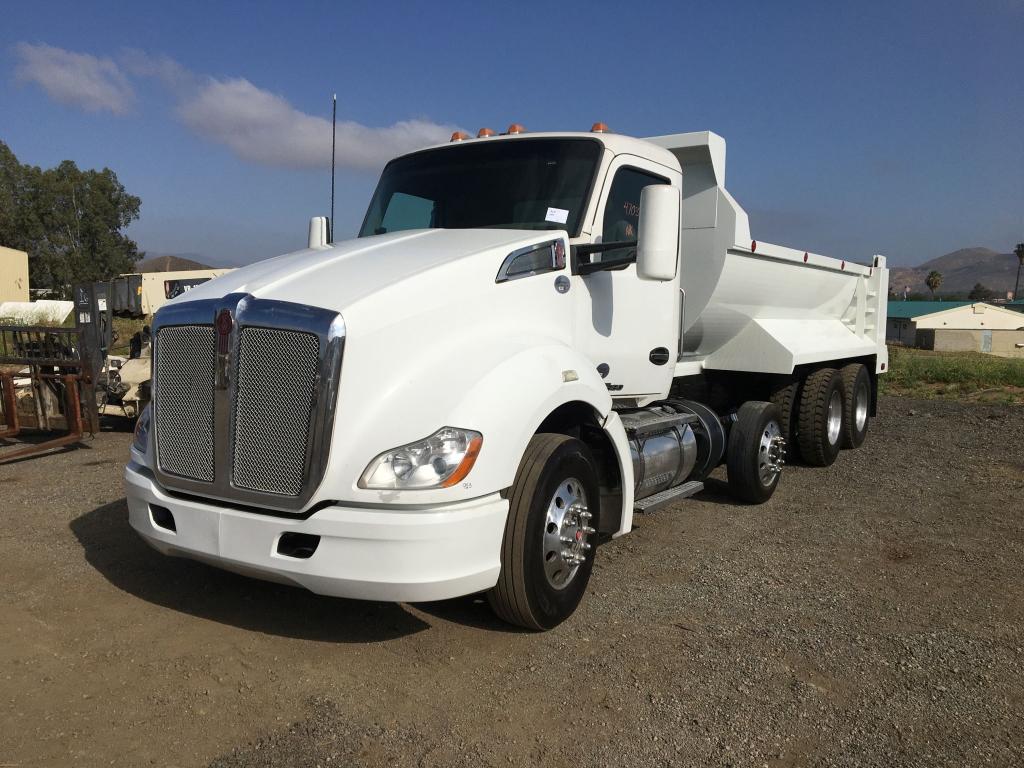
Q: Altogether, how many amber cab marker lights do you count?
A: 4